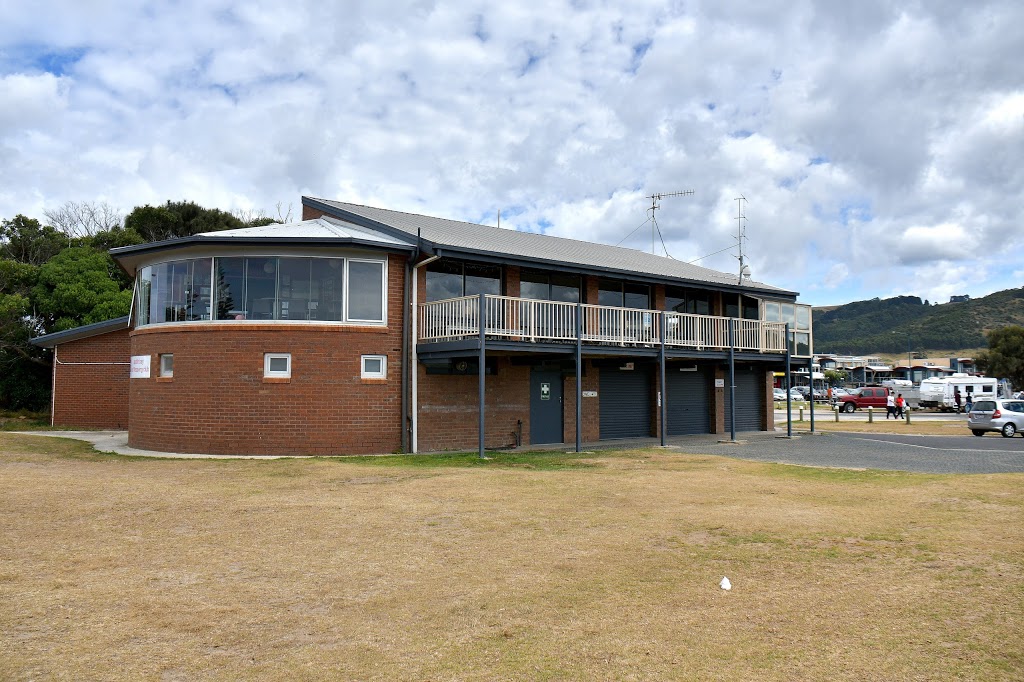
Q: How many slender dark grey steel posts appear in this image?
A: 6